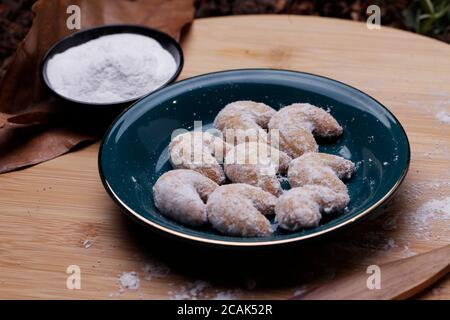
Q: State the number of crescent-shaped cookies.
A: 8